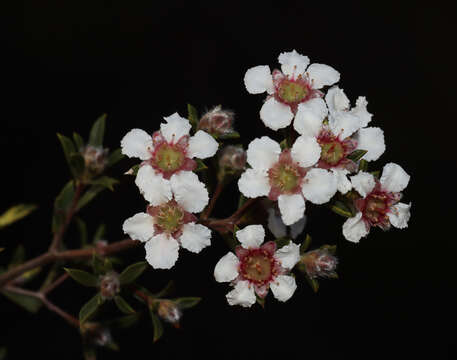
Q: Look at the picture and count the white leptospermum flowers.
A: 7